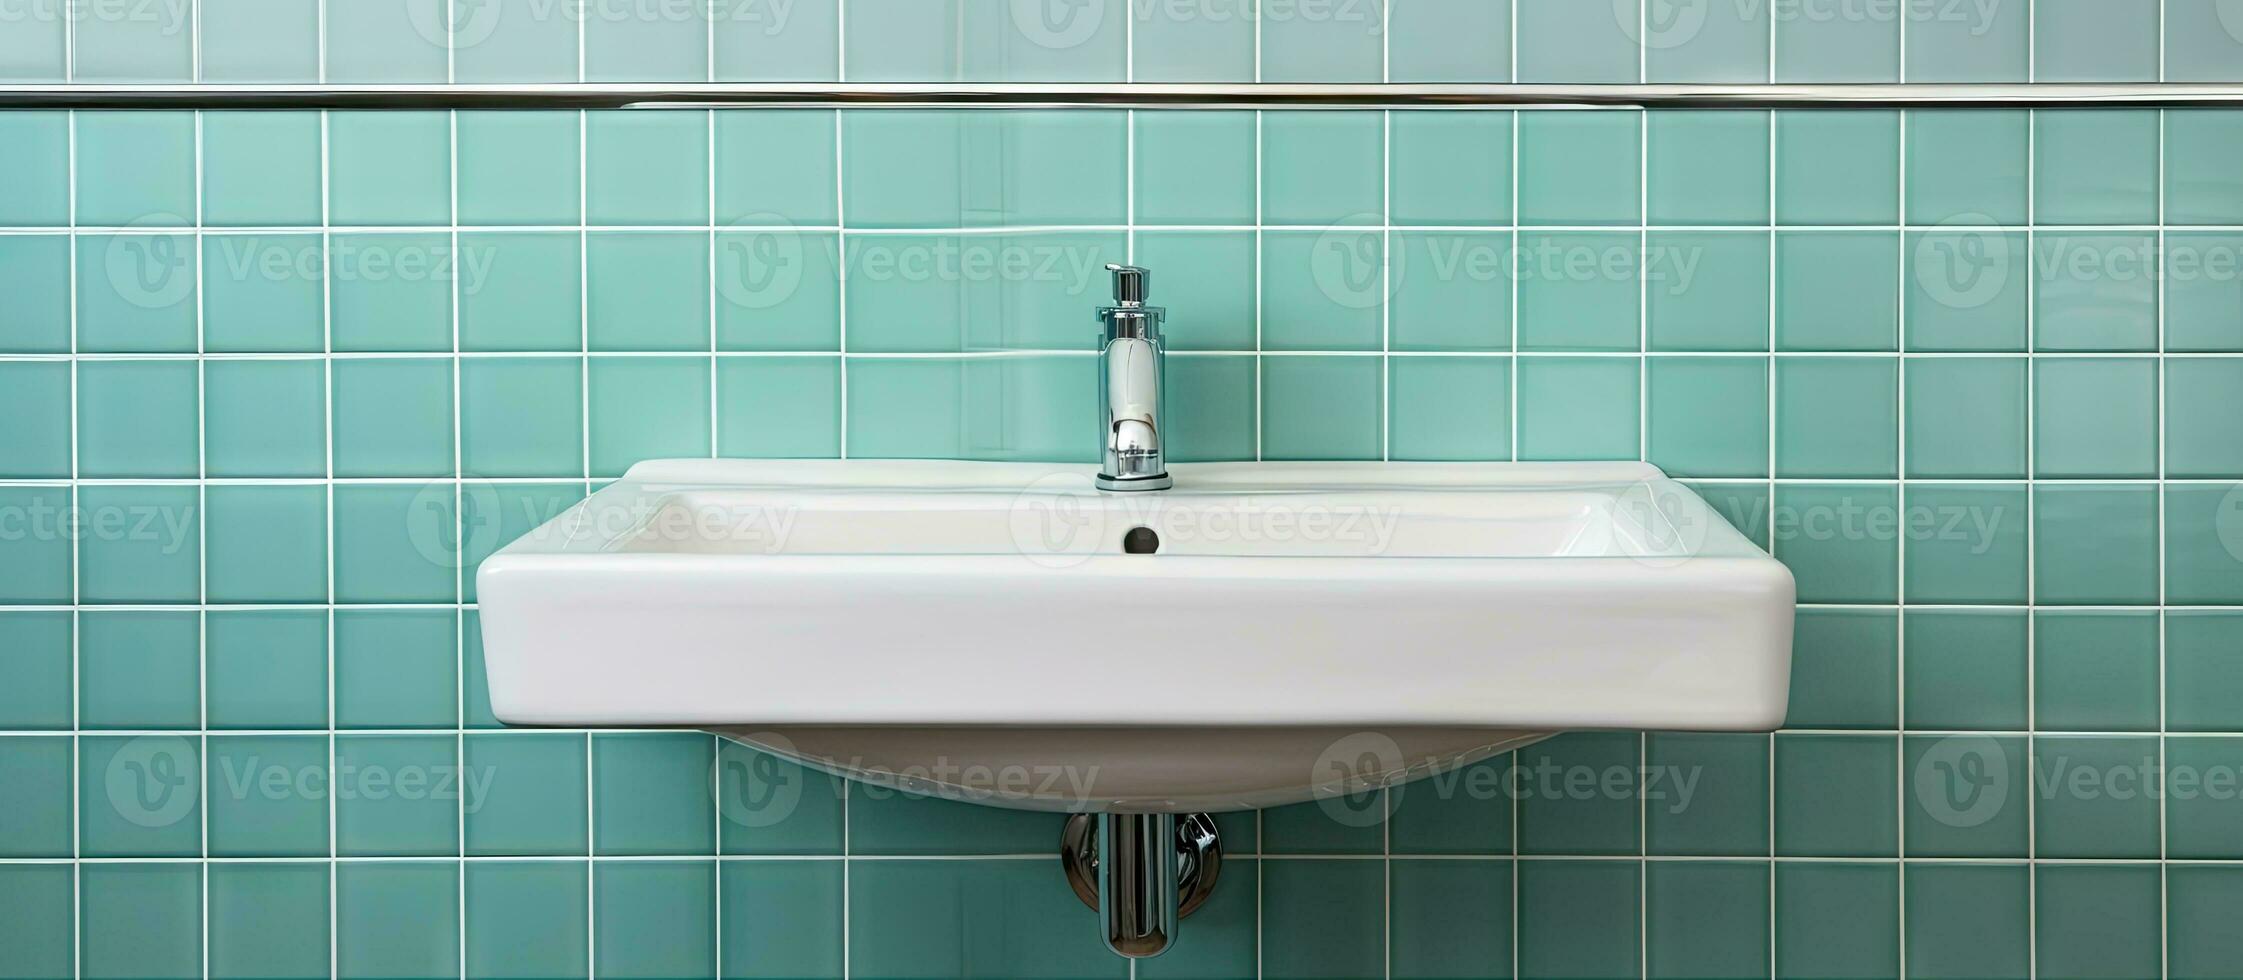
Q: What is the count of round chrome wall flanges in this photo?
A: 1